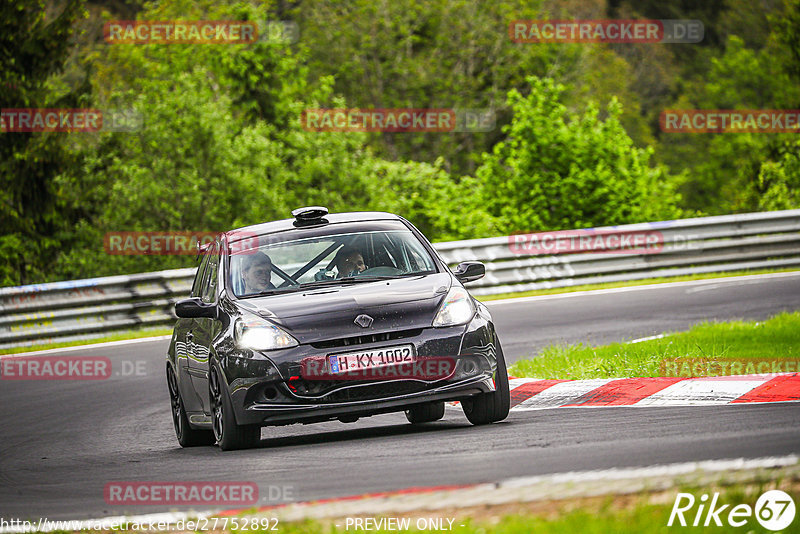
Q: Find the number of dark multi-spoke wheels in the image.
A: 2